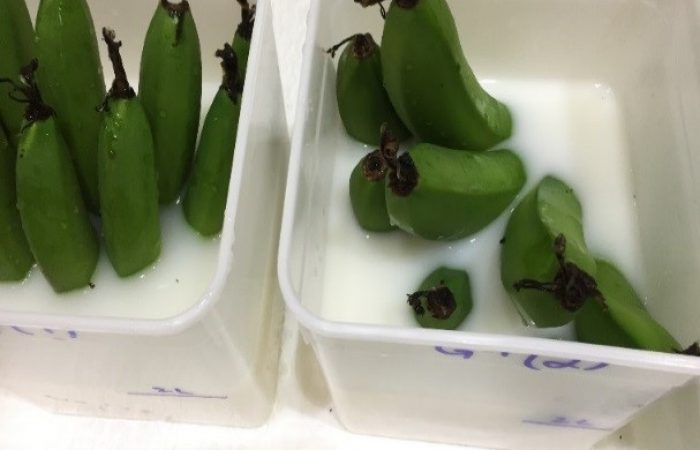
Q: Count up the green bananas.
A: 15